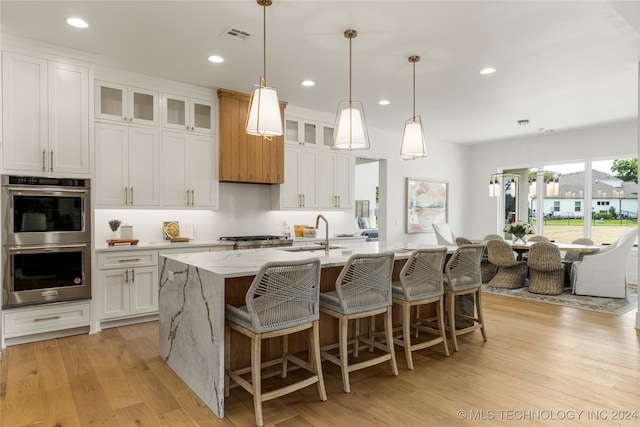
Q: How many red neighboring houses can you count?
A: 0